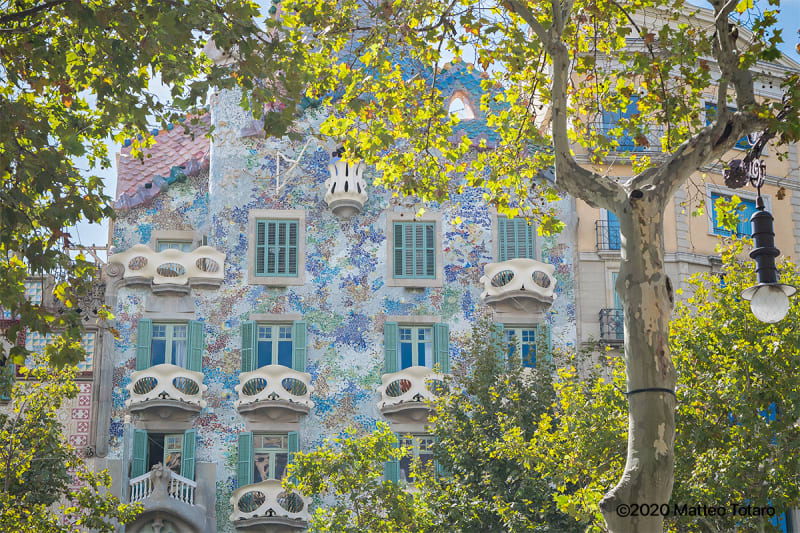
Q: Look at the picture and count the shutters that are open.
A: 14